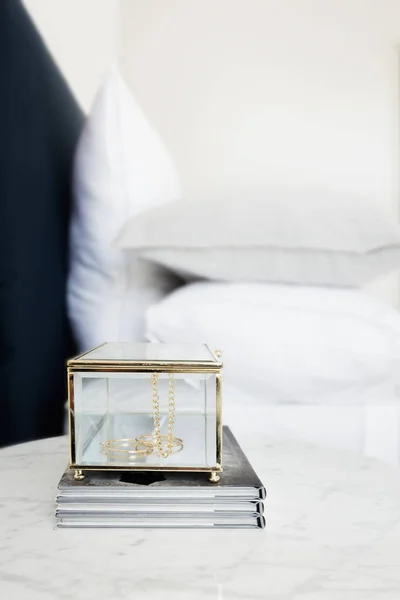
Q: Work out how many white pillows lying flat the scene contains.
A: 2